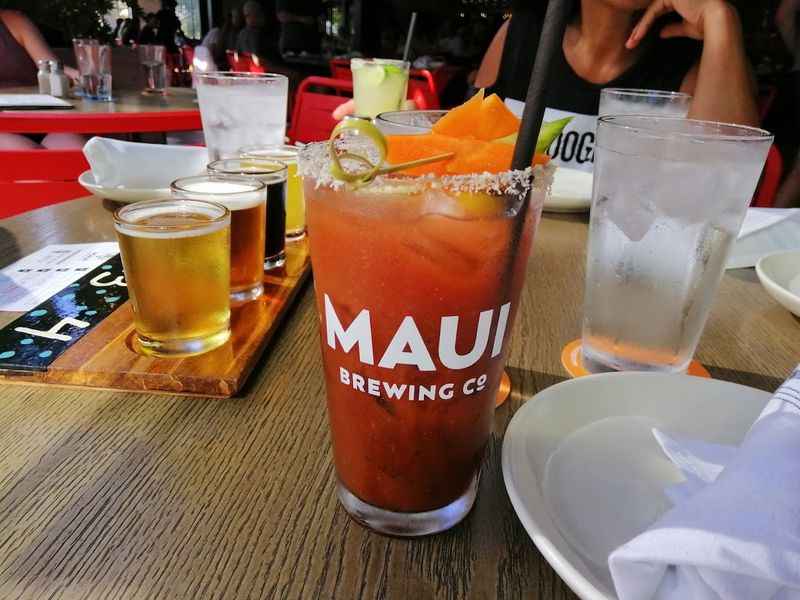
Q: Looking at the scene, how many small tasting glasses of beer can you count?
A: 4